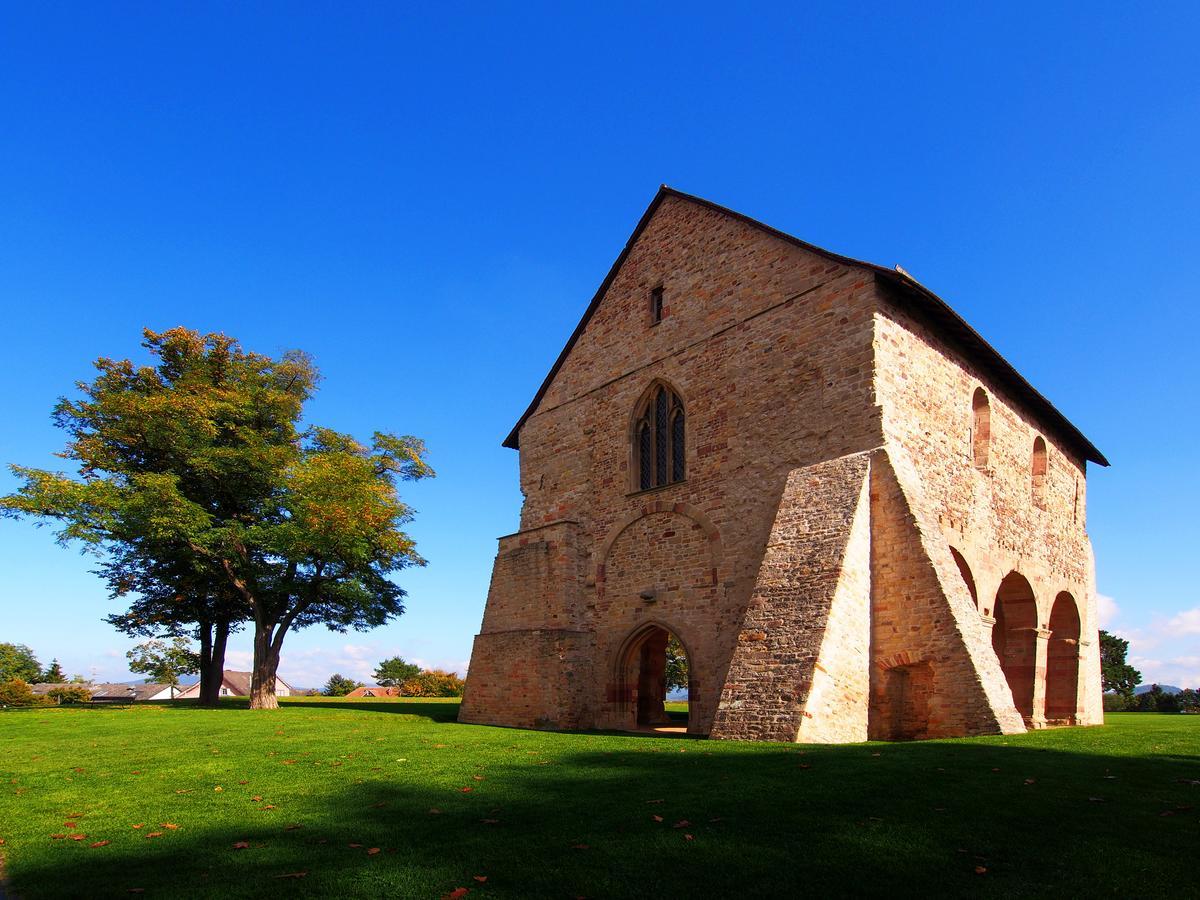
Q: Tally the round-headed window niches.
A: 2